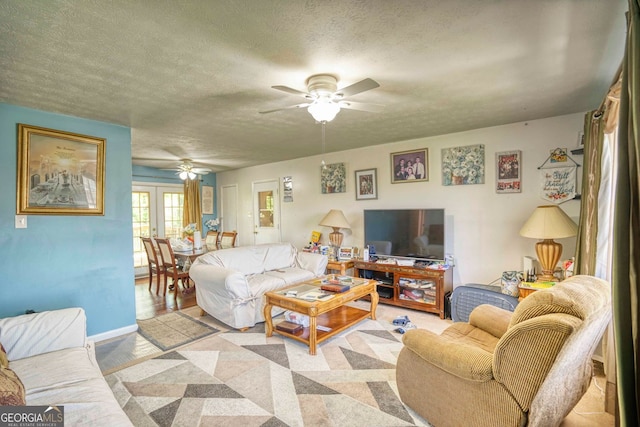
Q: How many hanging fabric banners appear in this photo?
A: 1